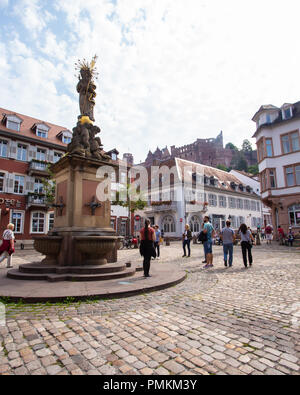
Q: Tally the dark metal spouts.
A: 2